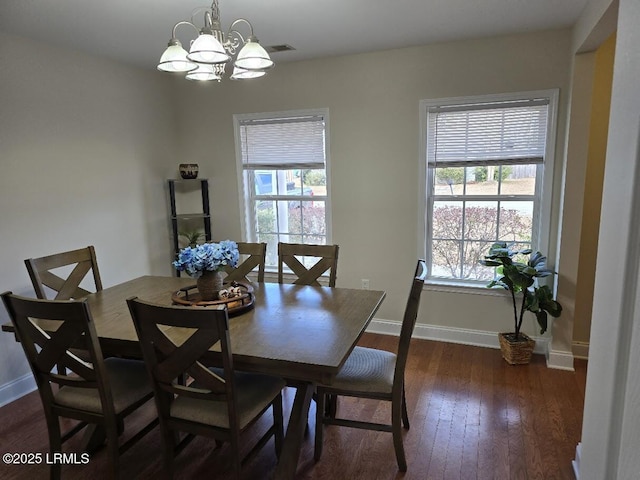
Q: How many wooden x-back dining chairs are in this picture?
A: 6